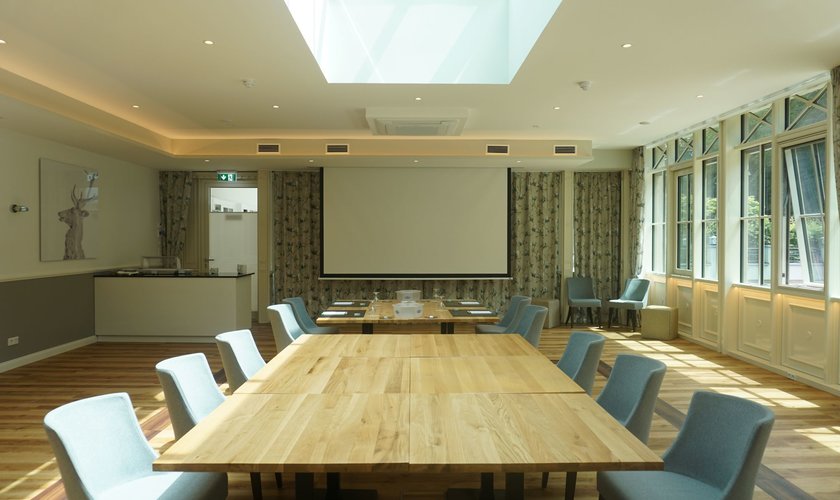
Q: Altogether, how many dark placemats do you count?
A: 4